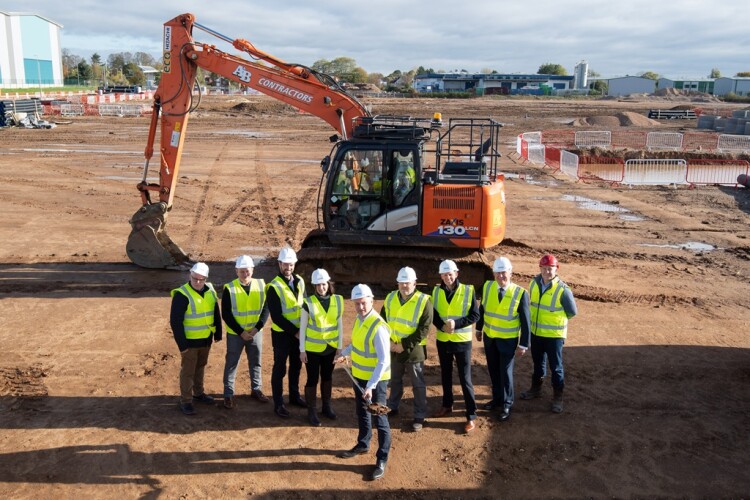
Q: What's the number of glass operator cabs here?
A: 1